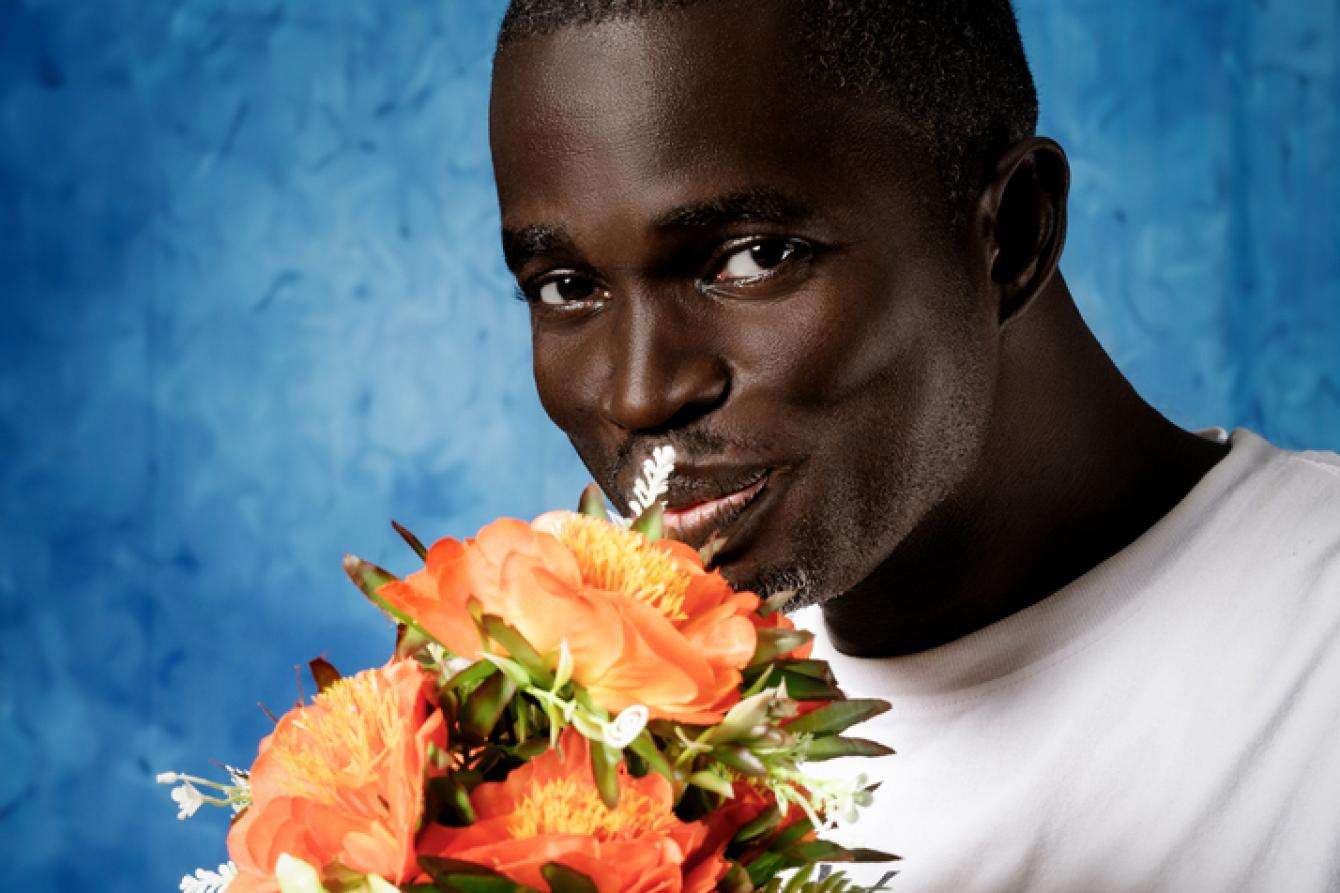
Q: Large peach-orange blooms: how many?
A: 3